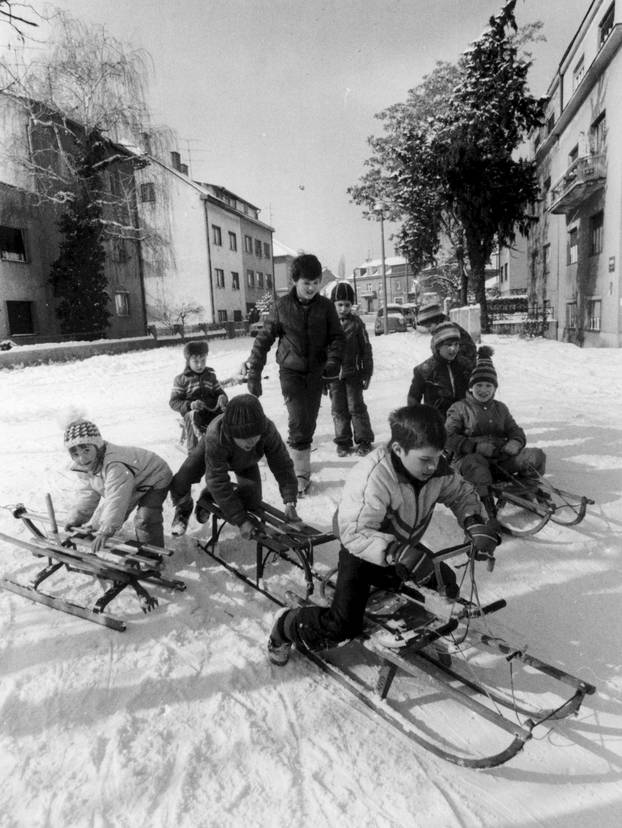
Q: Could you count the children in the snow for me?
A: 9